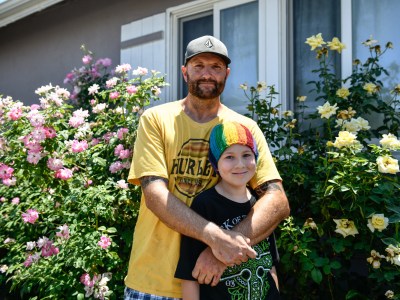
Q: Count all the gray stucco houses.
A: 1